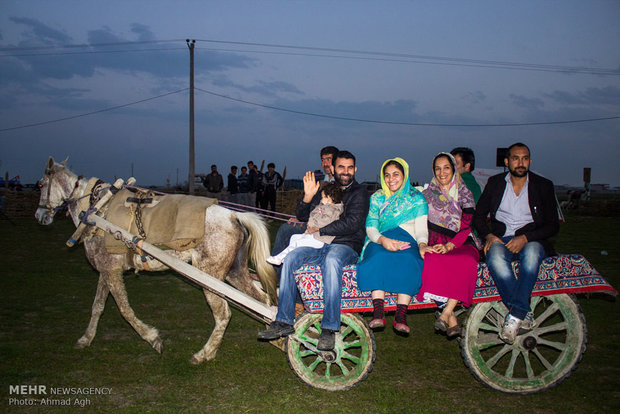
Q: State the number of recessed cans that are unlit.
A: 0